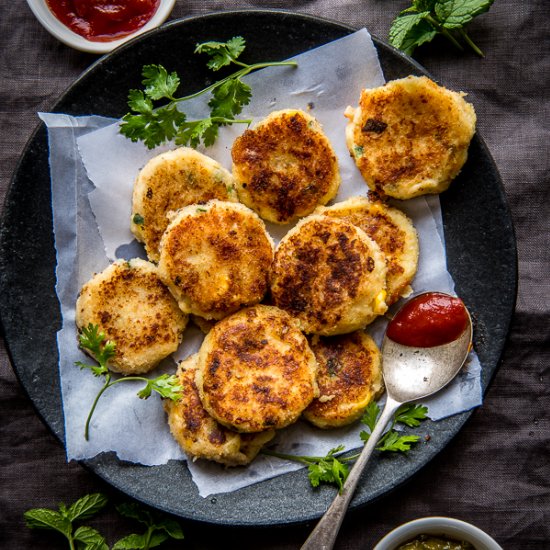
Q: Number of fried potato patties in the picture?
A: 10